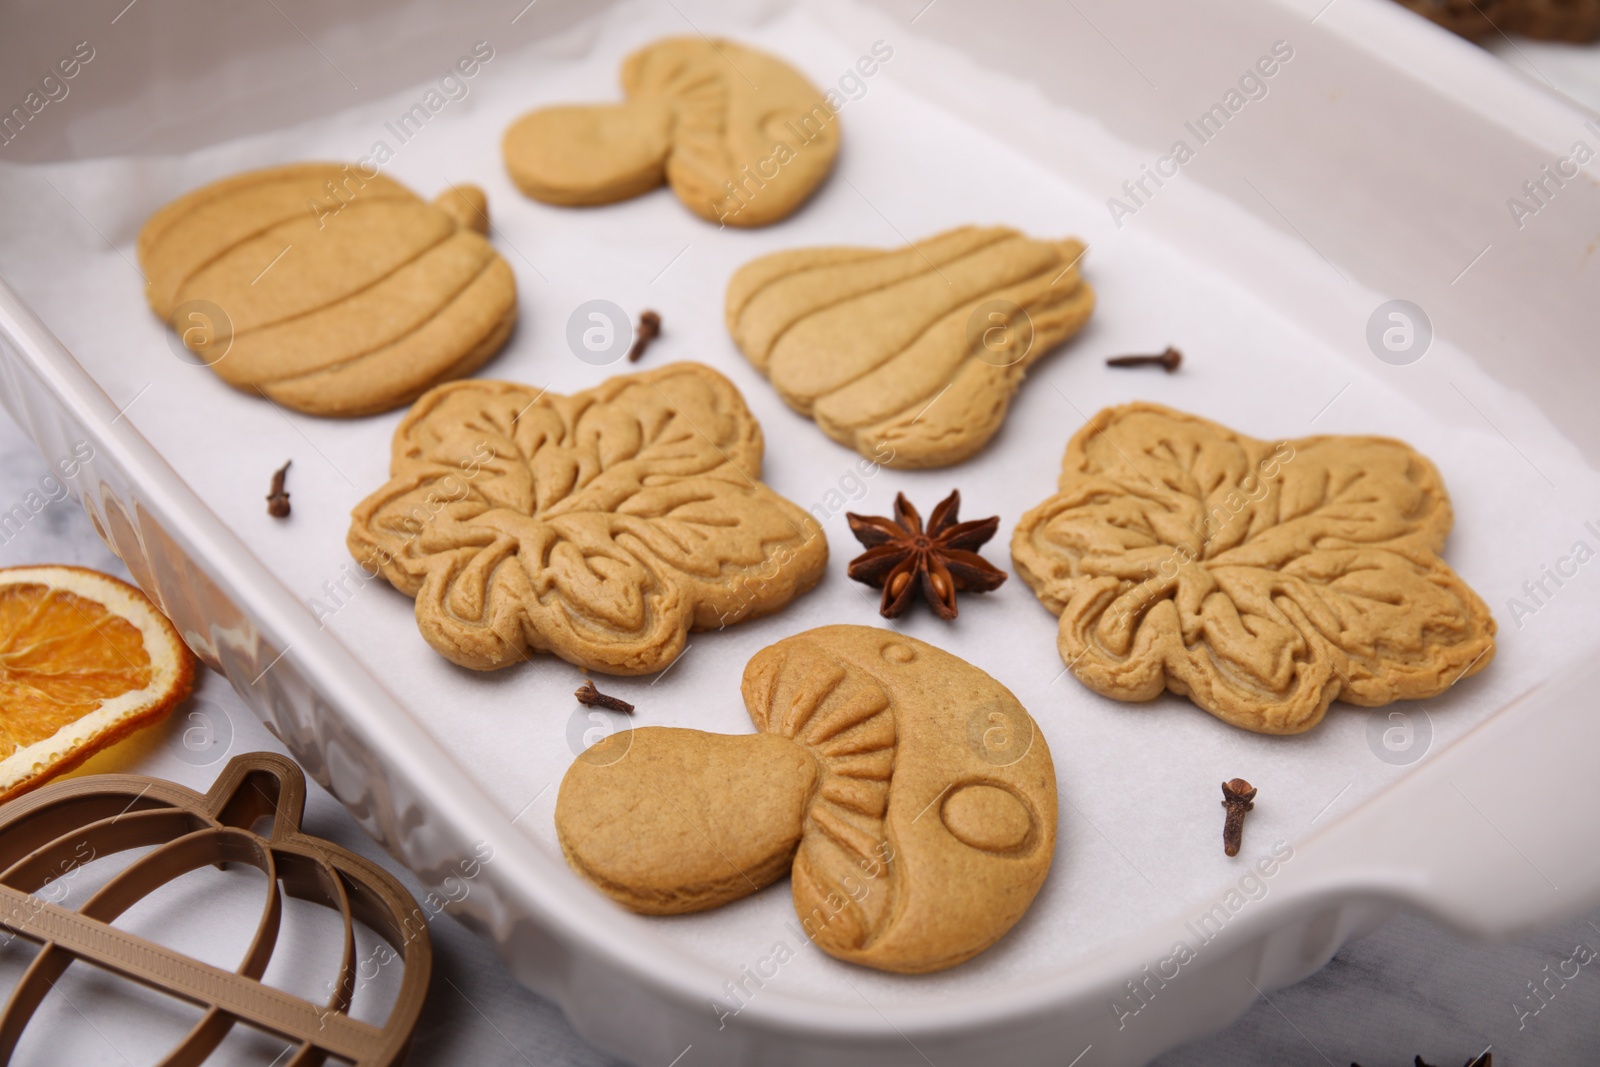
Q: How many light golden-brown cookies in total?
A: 6